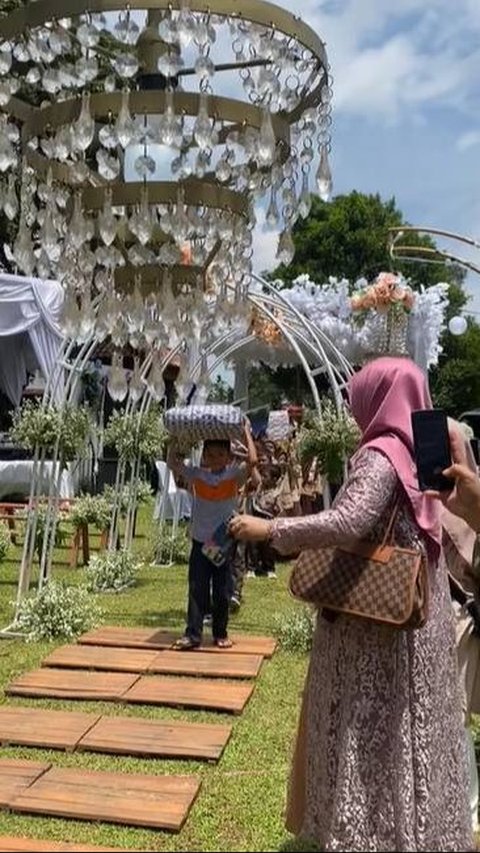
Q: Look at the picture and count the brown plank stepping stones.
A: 11